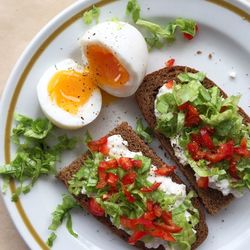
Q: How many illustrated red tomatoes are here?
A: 0